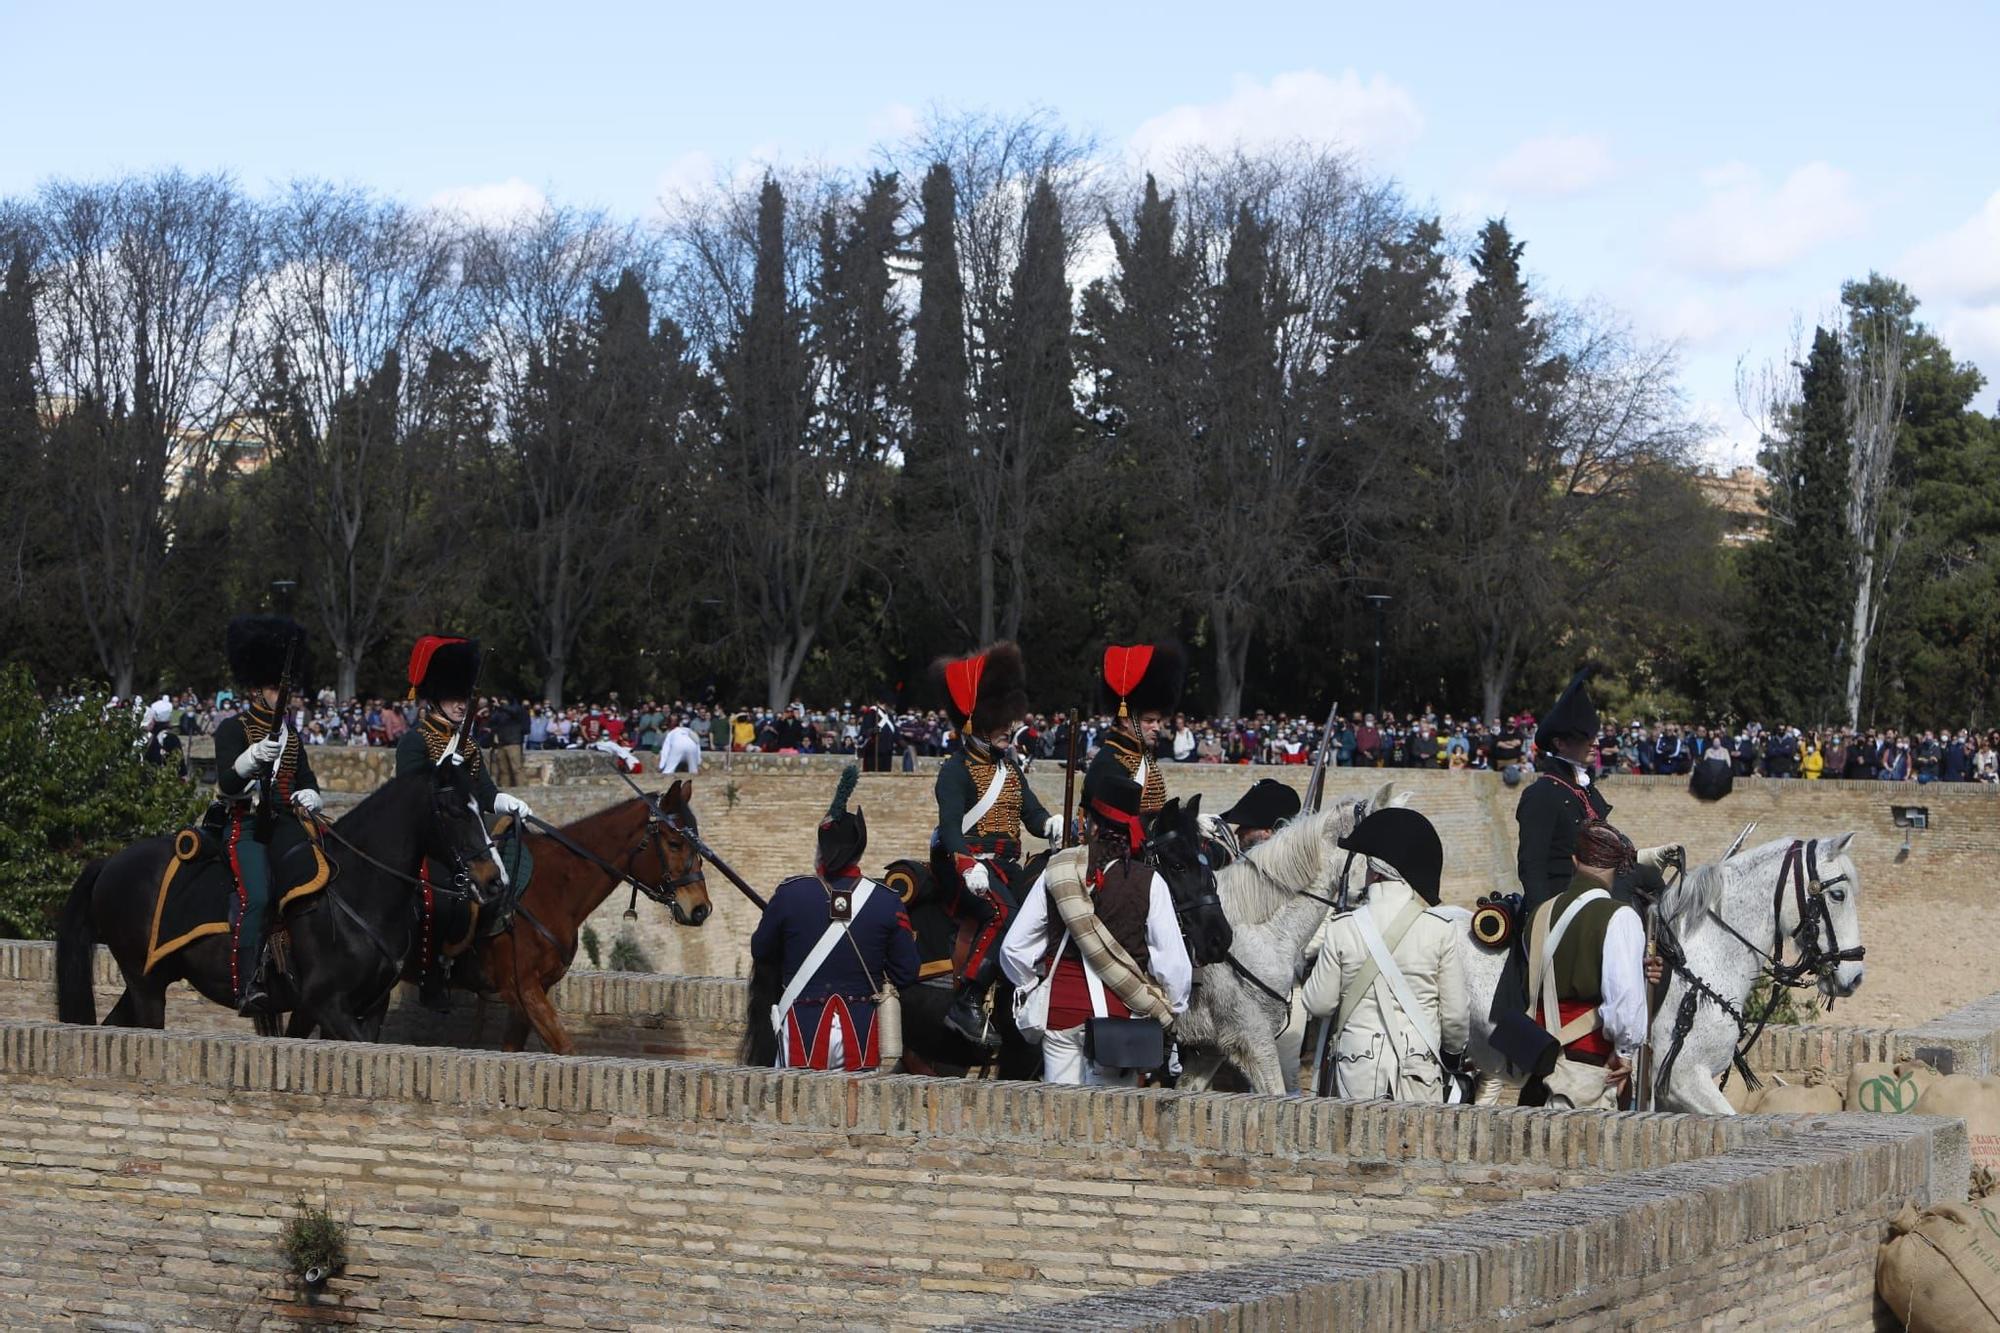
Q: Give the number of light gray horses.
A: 2